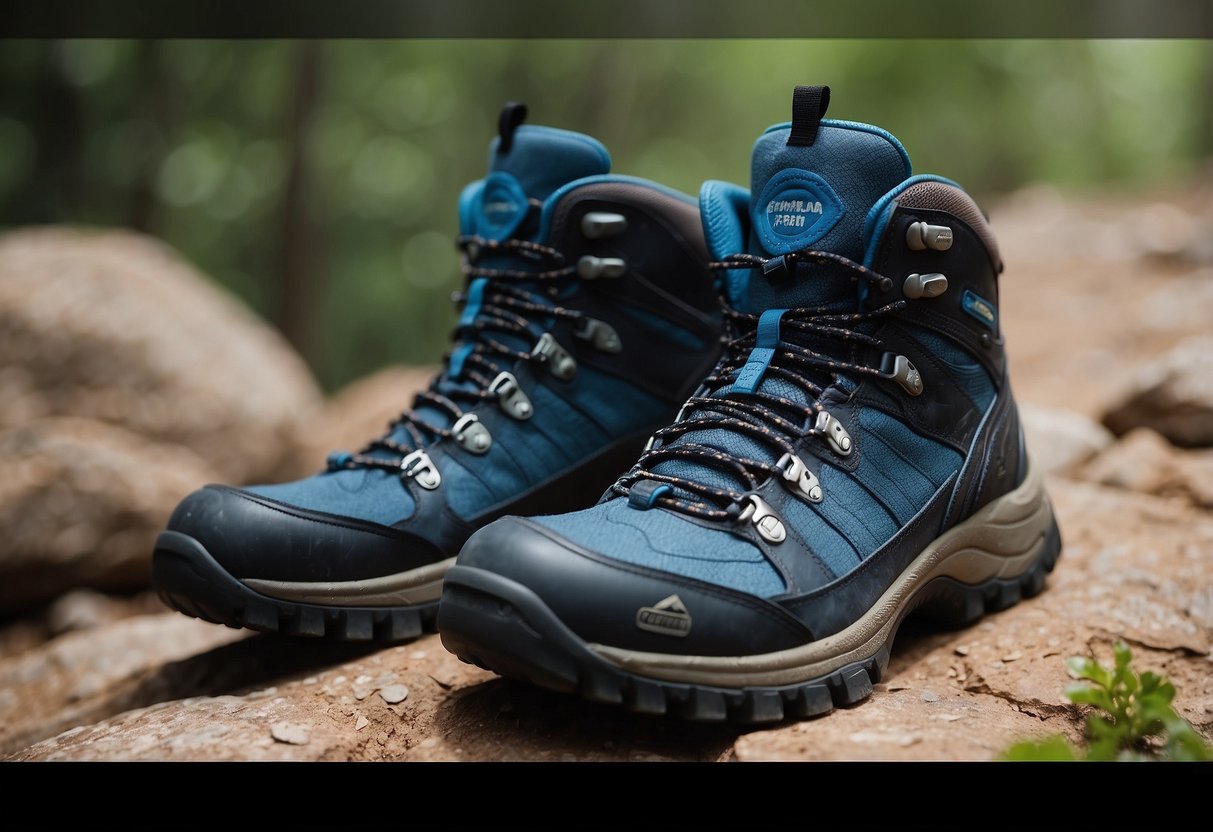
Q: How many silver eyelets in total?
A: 13